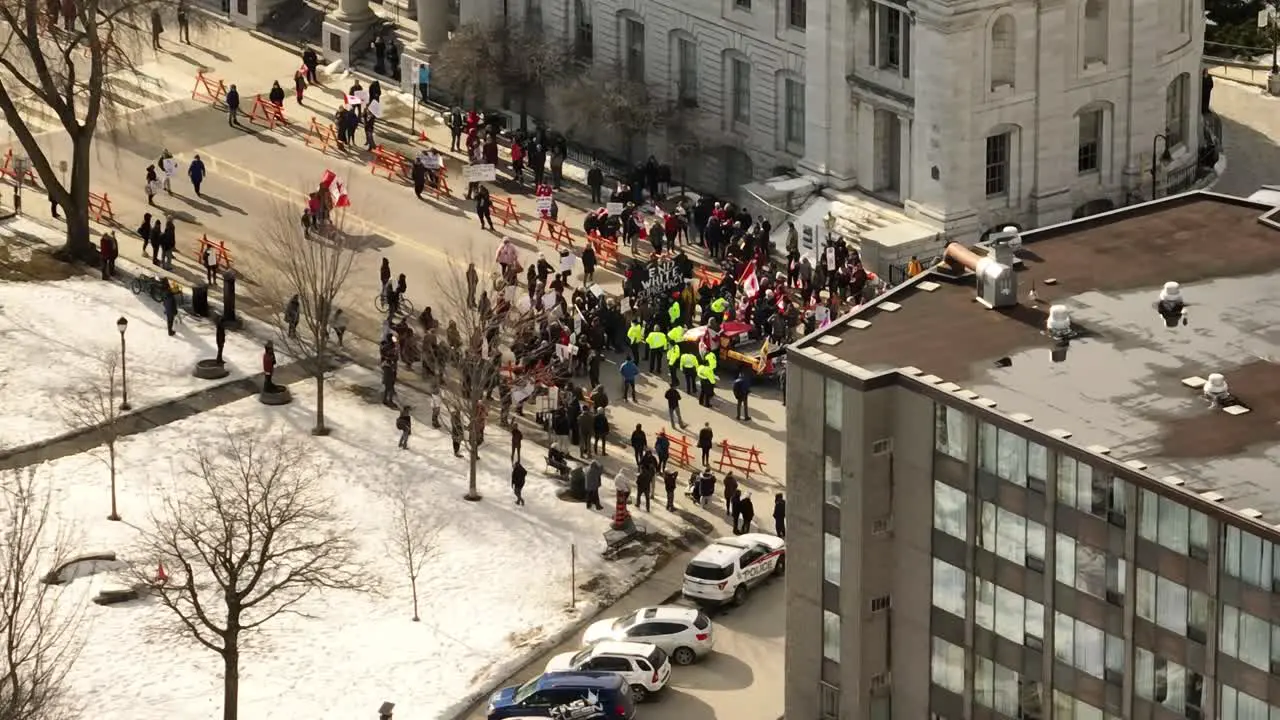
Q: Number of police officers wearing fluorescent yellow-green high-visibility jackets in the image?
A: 9